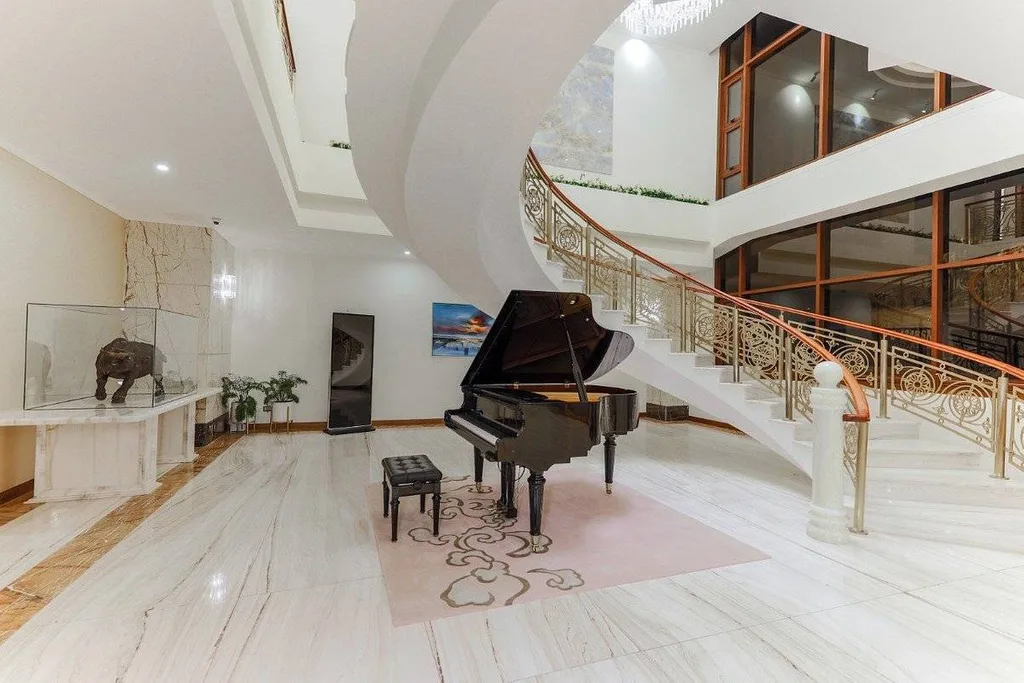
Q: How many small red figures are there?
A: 0